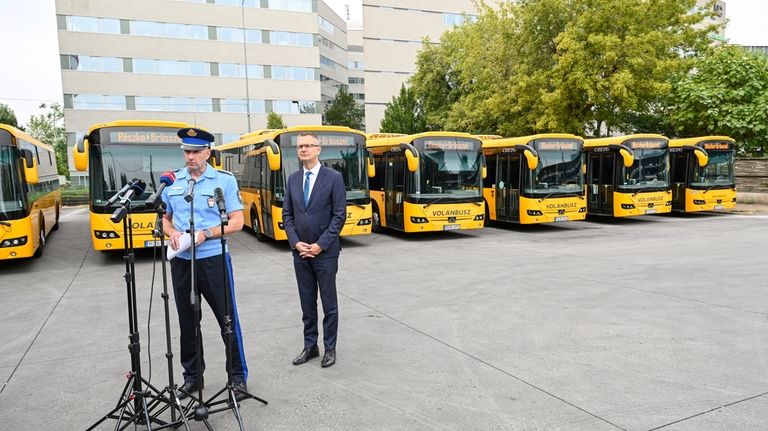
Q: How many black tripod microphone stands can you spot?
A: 5